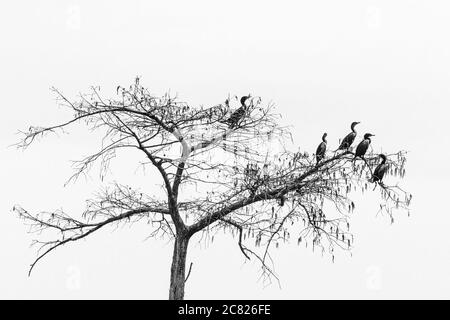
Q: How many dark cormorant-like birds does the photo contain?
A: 5